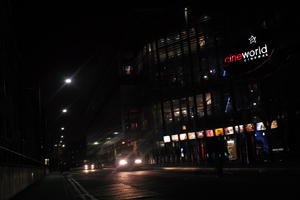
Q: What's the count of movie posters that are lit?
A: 12